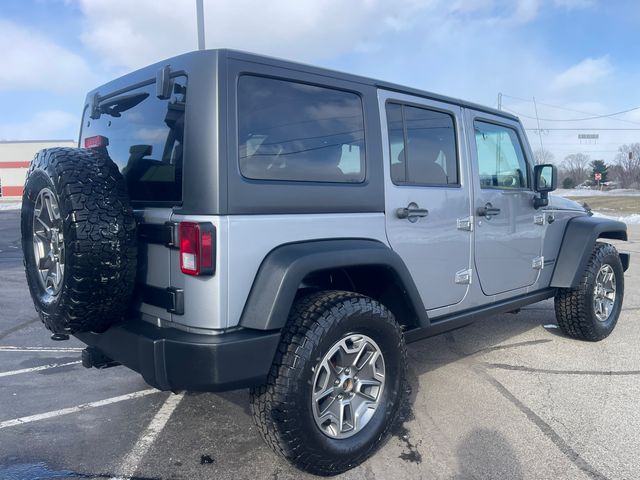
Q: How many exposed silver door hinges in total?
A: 4